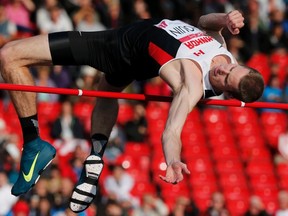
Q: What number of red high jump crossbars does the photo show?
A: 1